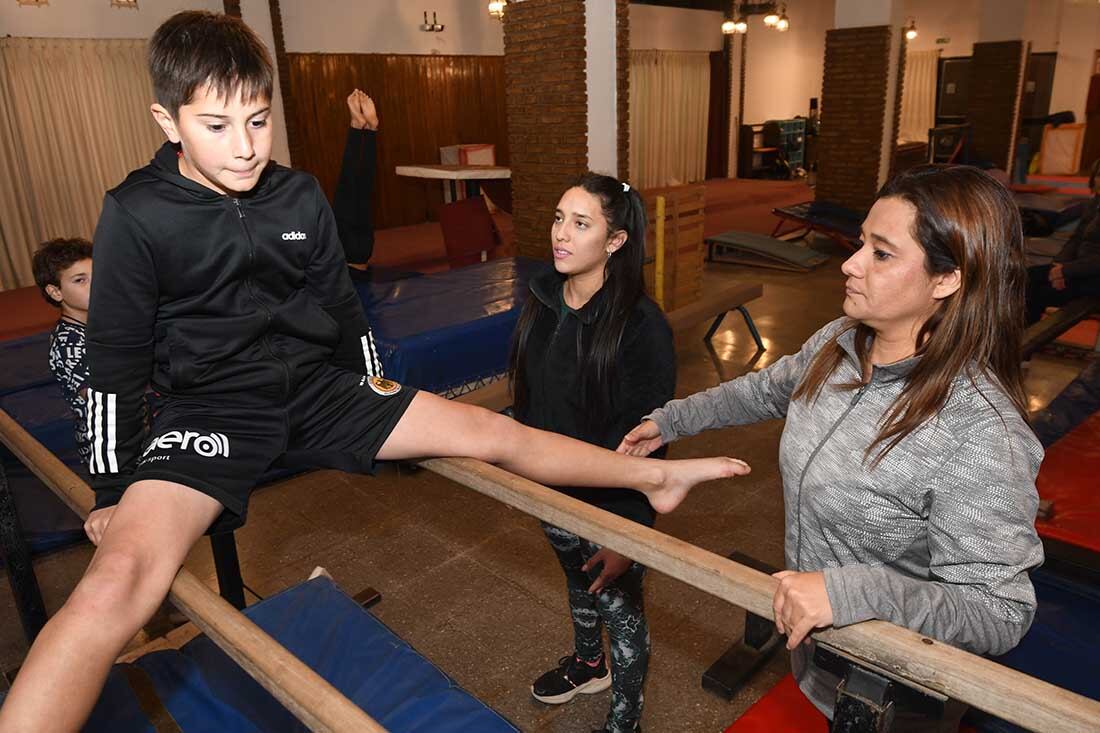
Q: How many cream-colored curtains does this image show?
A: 3